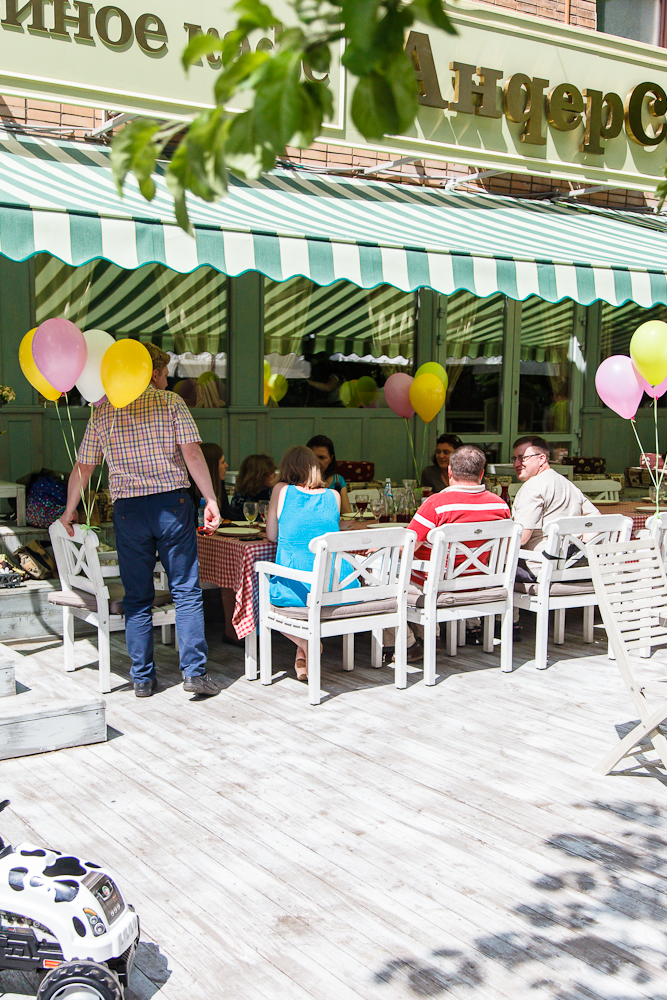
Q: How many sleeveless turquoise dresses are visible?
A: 1